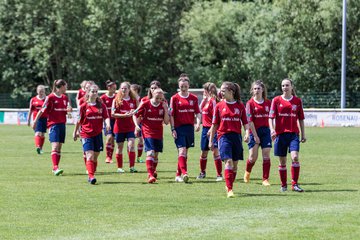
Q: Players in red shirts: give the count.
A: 15